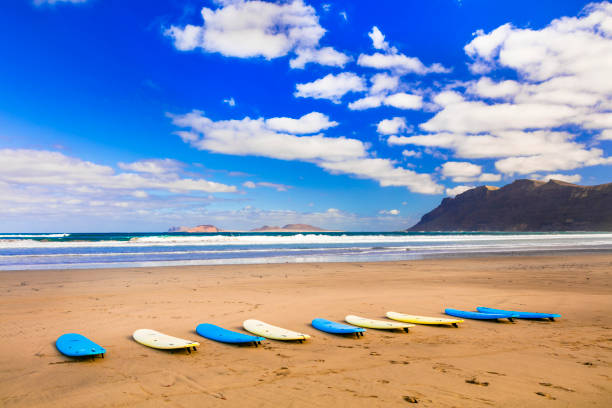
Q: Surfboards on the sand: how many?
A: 9